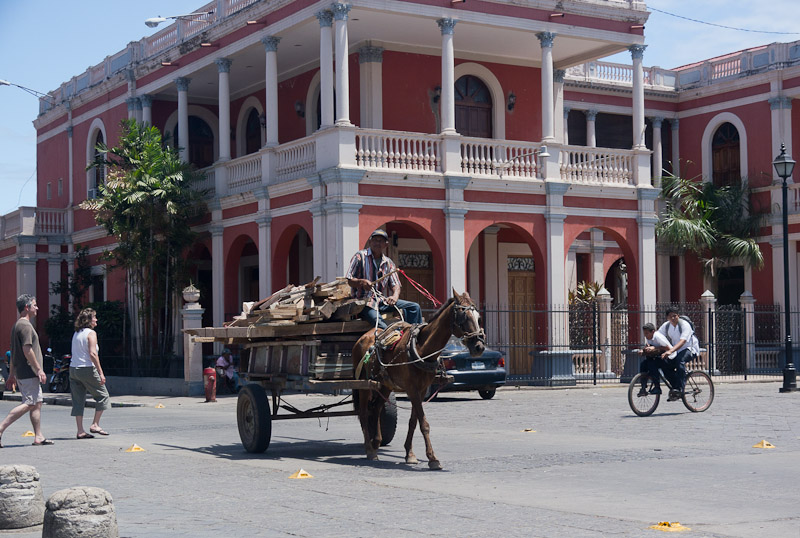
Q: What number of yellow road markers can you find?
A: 7